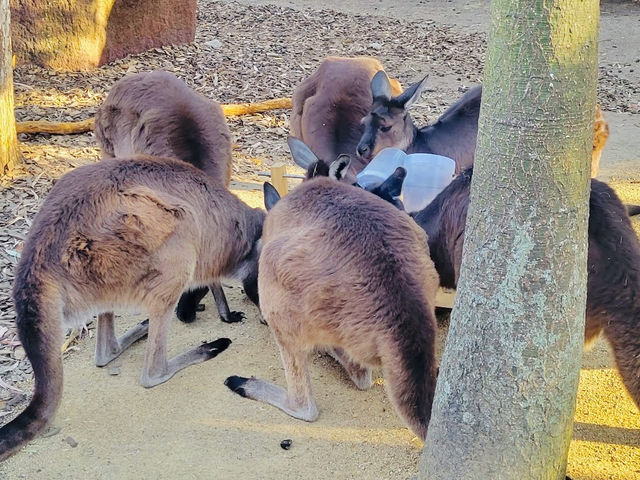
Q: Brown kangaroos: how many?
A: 6